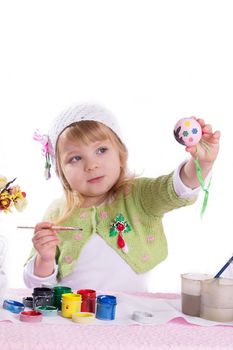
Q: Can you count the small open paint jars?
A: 5